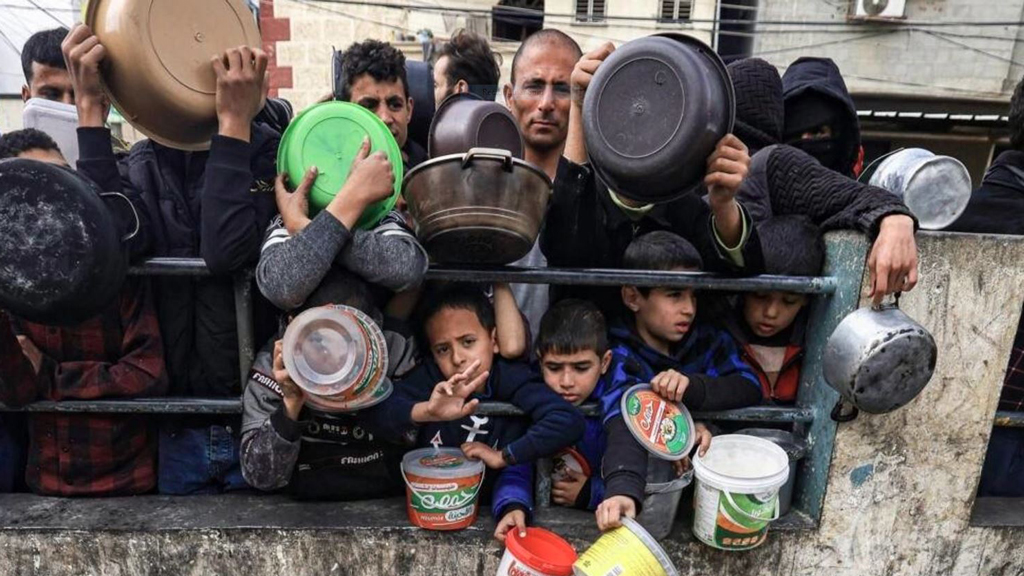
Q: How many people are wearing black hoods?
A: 2